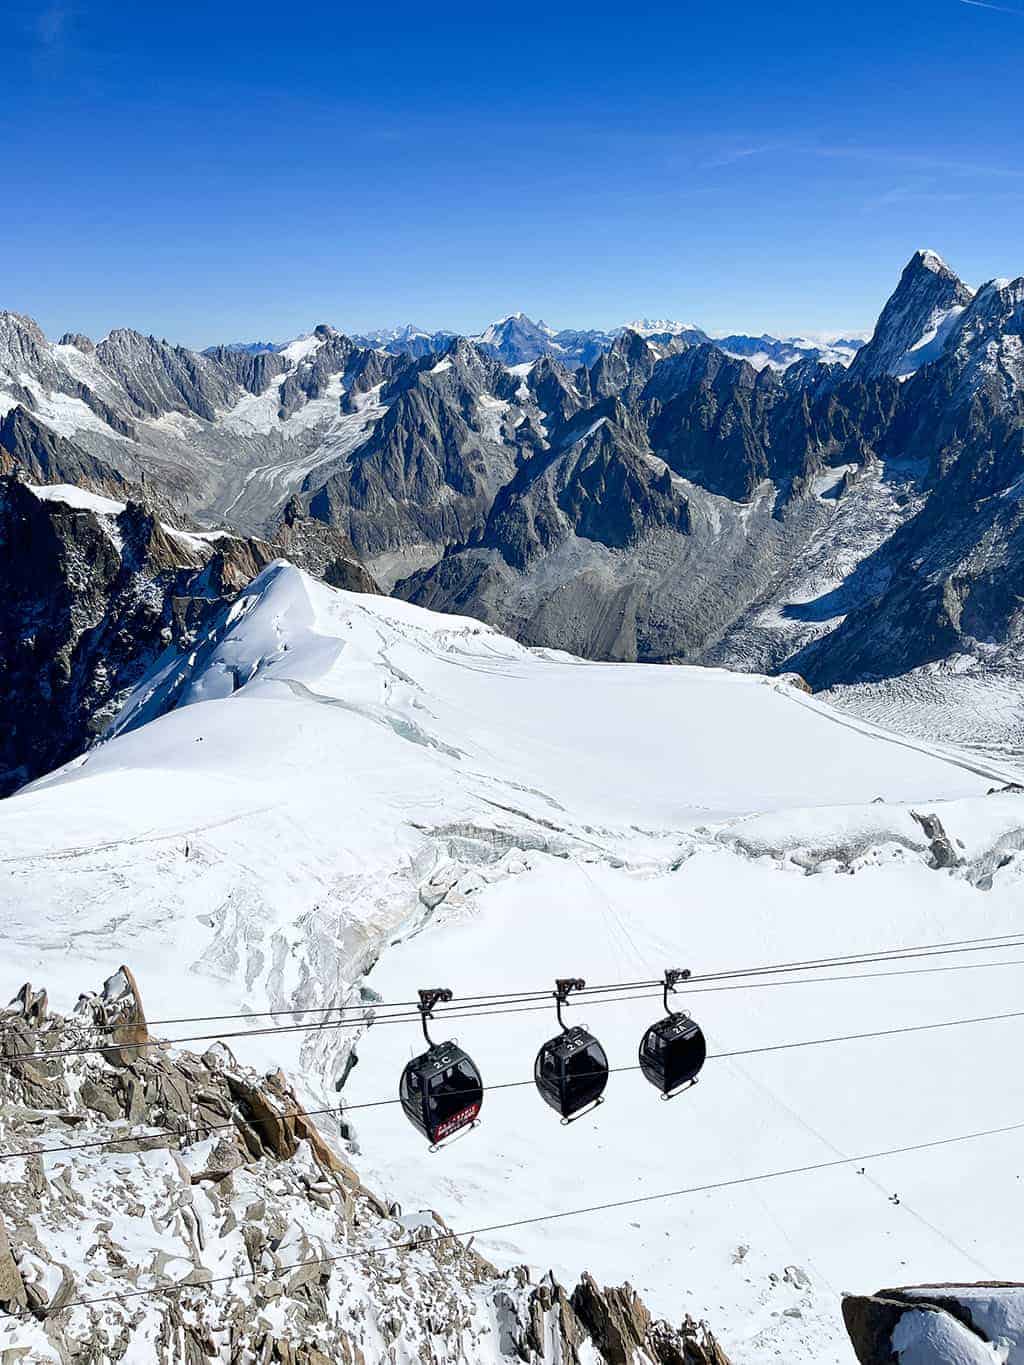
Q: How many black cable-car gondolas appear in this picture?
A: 3